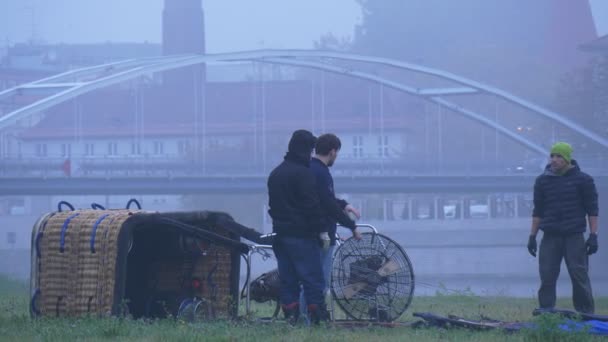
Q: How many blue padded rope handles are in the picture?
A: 7